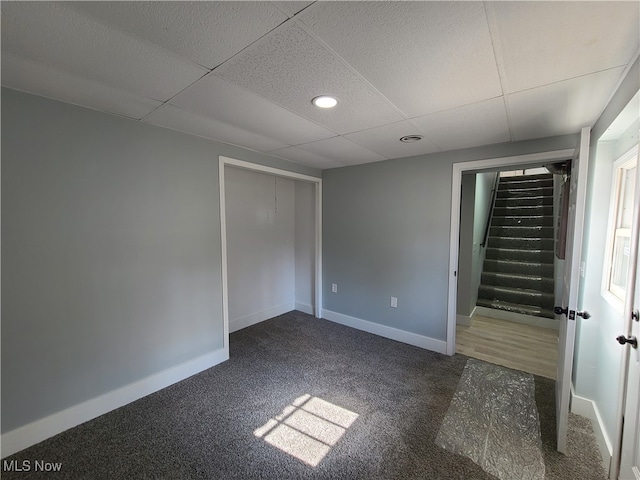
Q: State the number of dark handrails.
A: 1